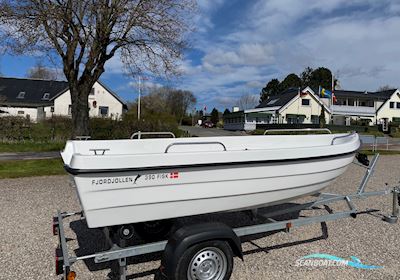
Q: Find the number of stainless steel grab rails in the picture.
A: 4